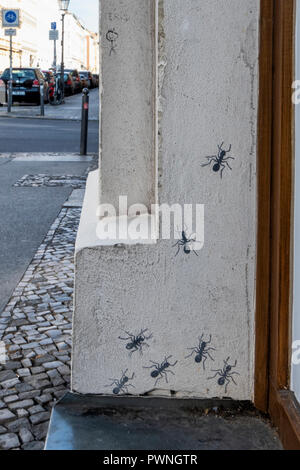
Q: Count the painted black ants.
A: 7